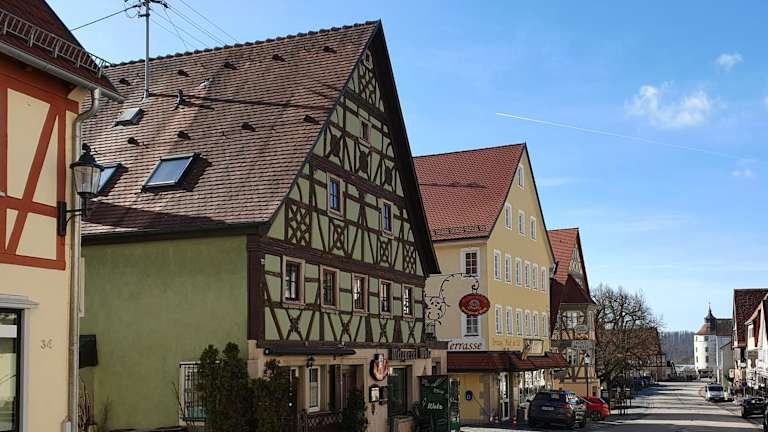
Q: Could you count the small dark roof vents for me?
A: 9